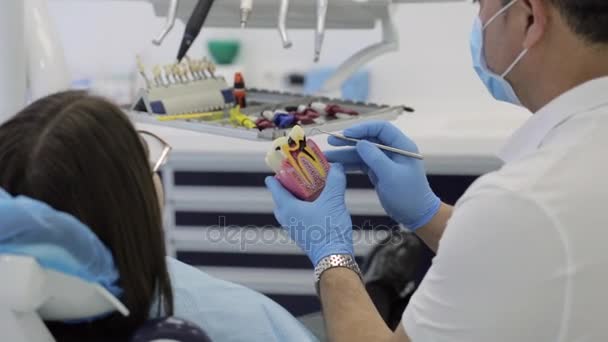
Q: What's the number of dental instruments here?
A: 6